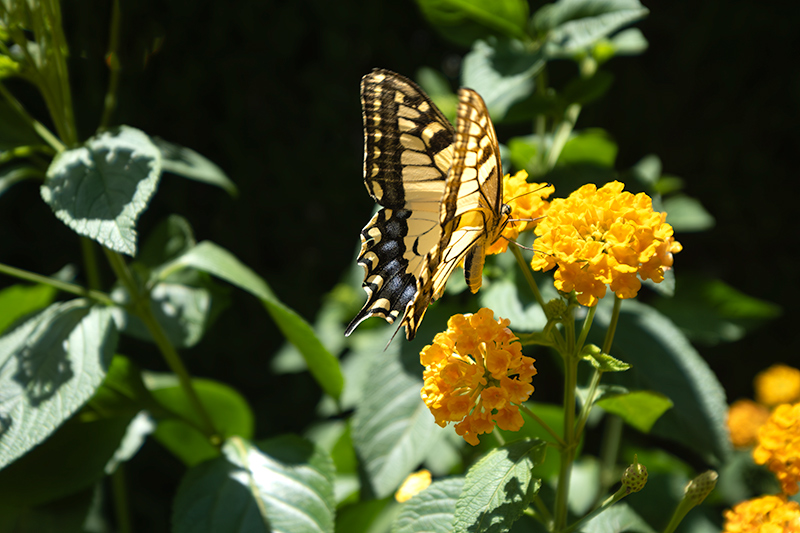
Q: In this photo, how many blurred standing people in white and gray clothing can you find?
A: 0